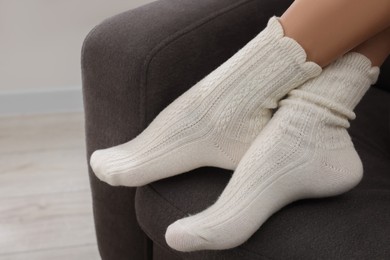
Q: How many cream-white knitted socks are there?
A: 2